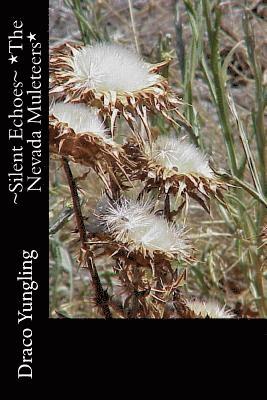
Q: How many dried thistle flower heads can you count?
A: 5